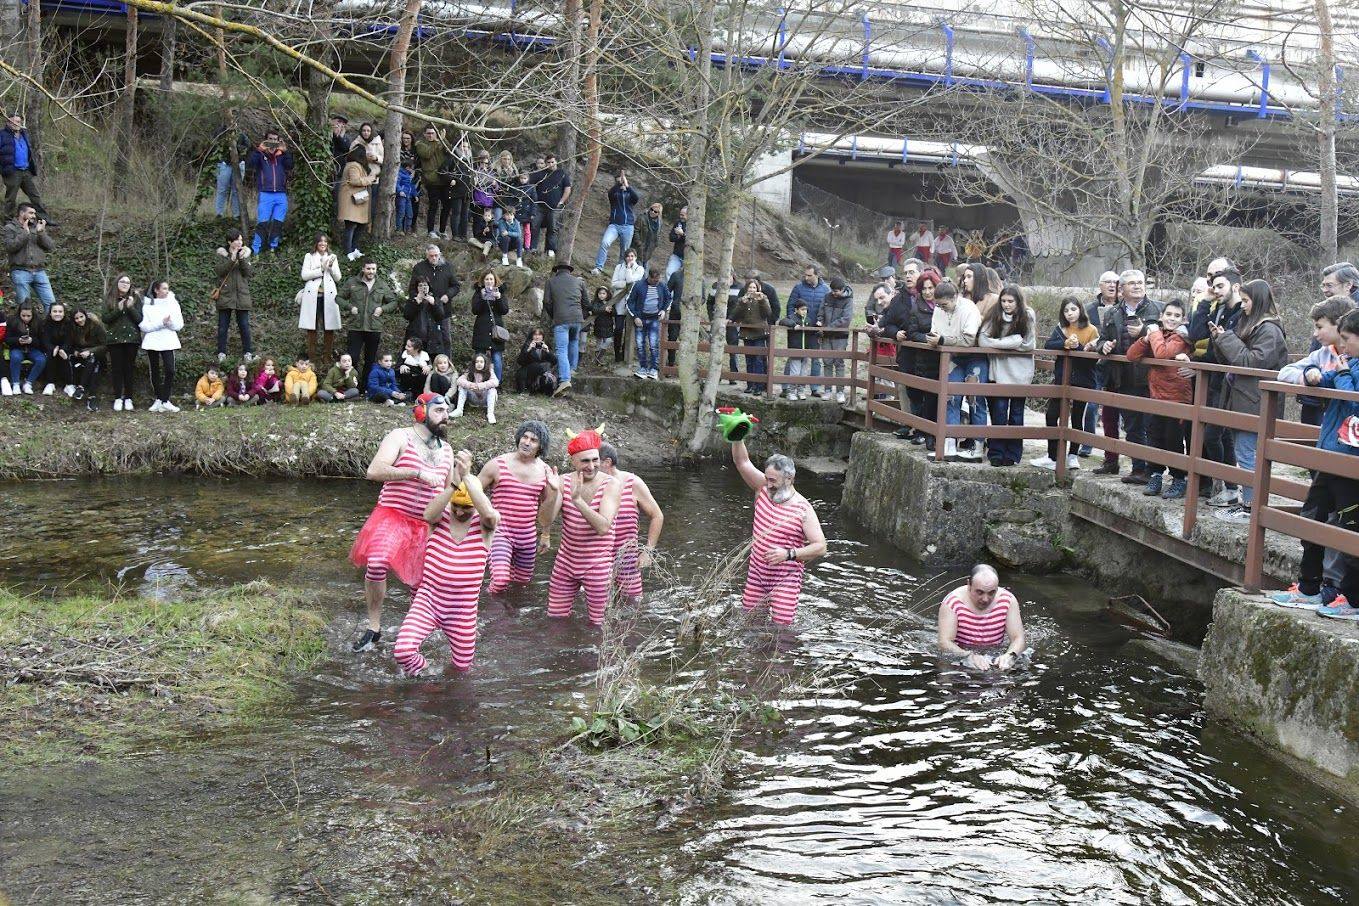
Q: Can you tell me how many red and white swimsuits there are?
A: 7